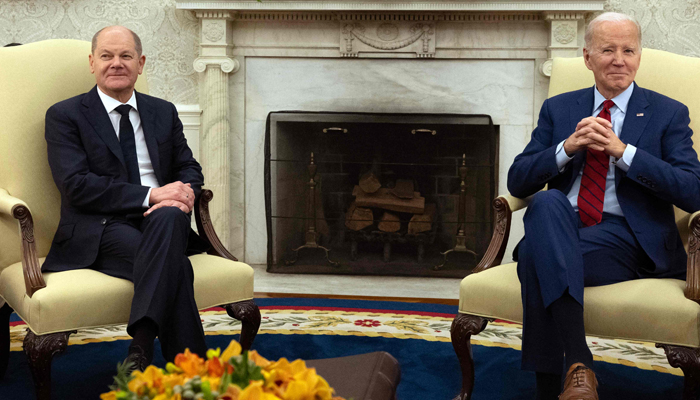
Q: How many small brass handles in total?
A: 2